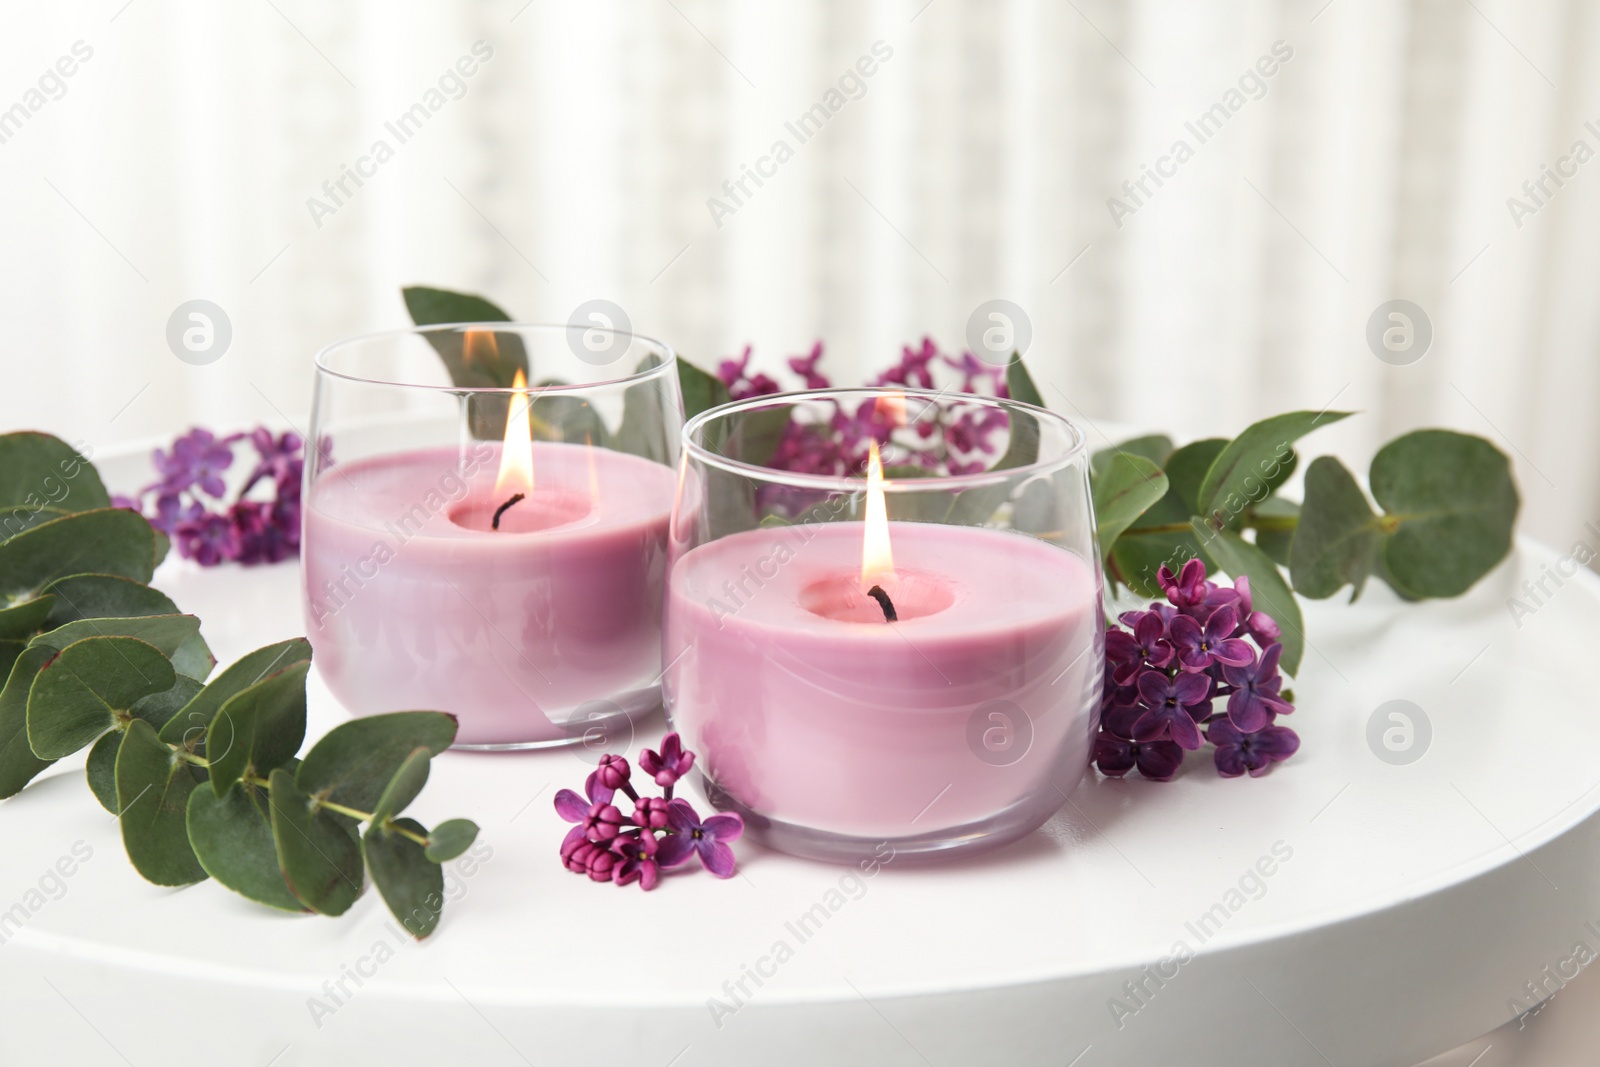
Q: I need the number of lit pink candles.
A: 2